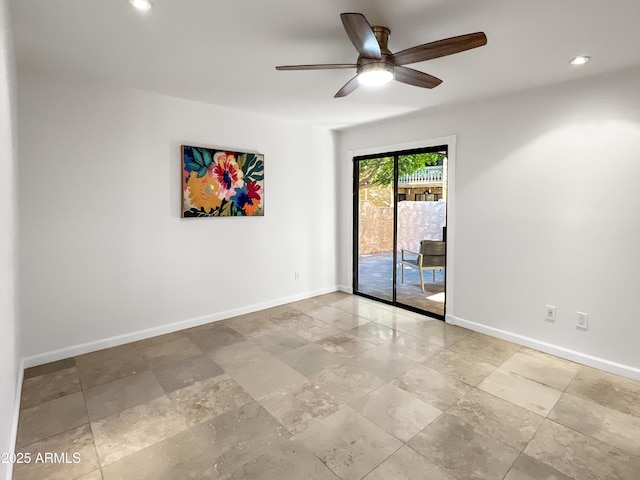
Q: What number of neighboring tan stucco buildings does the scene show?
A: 1